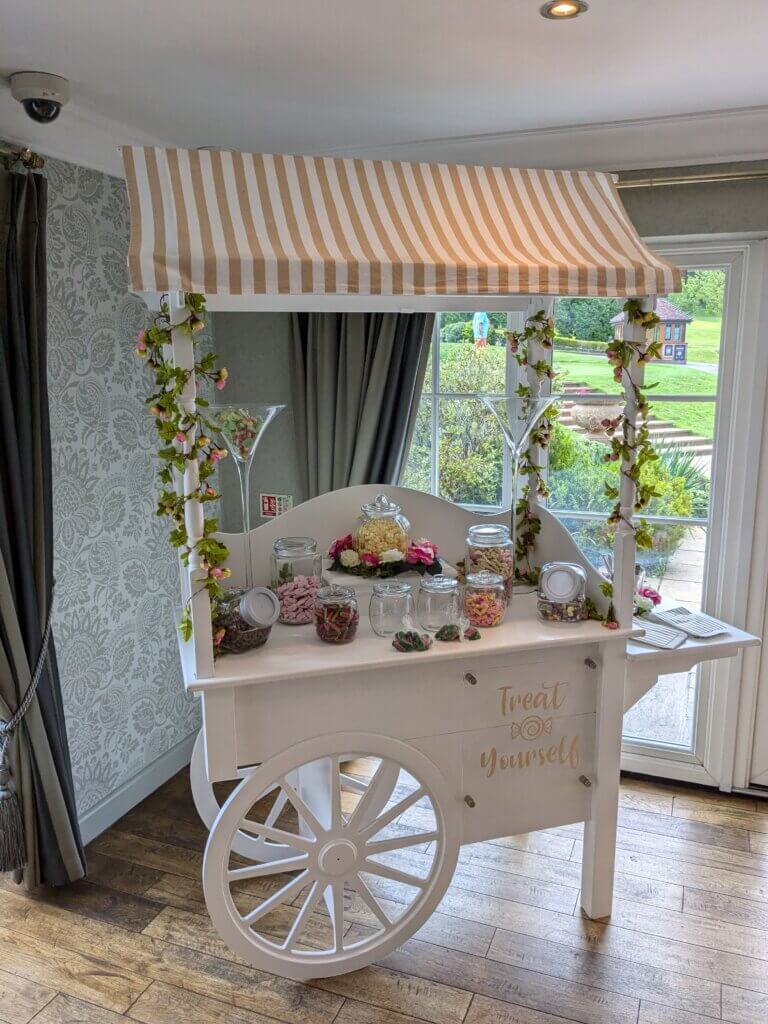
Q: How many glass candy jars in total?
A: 9